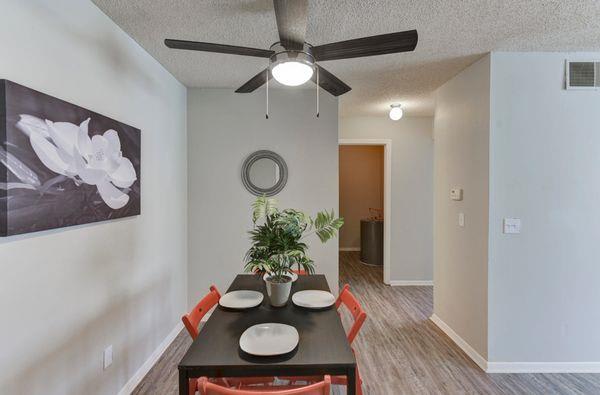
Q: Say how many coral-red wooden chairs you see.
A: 4